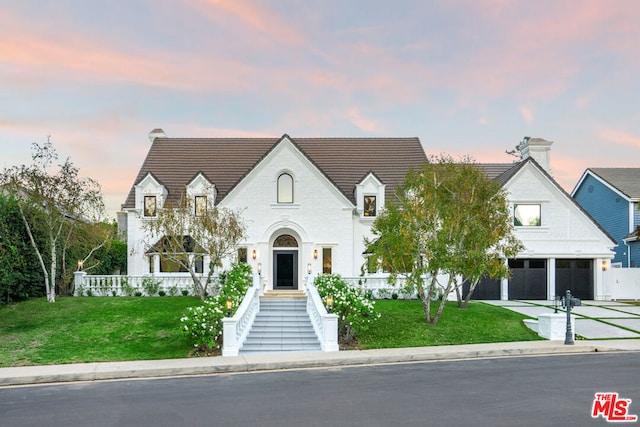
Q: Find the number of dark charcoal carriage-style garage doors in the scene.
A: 3